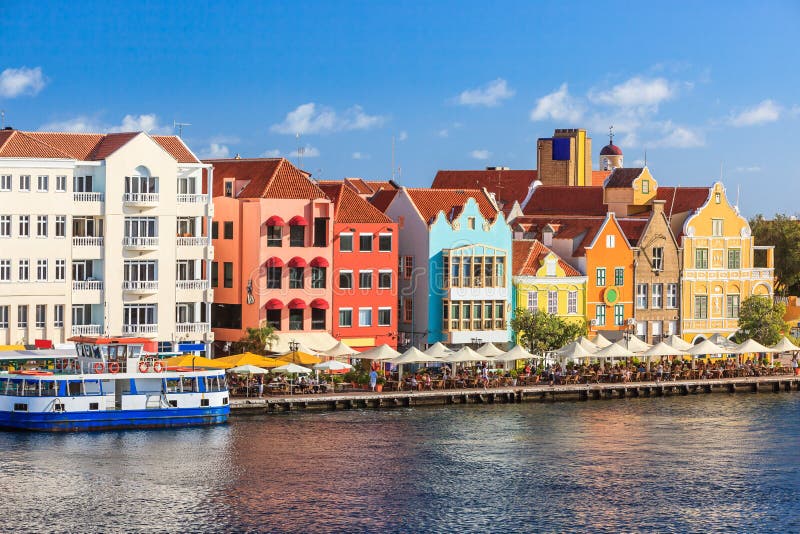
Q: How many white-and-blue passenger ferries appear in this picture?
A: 1